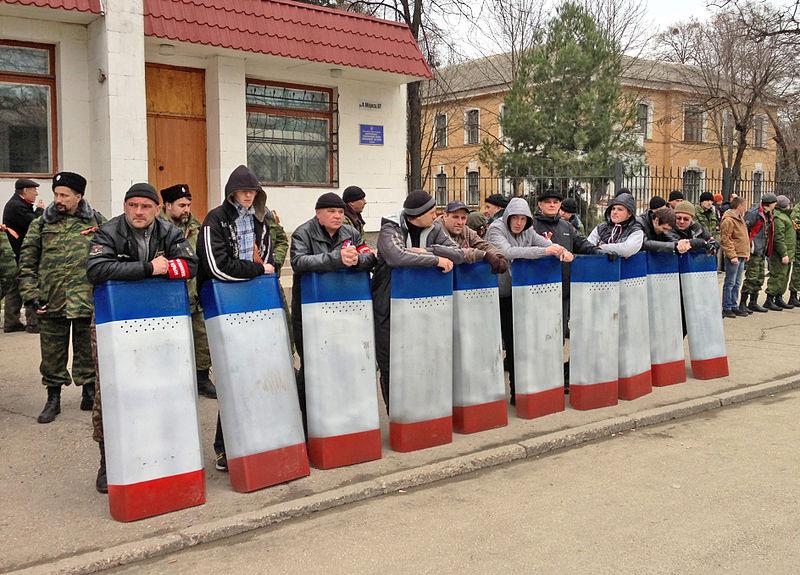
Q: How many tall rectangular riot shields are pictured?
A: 10